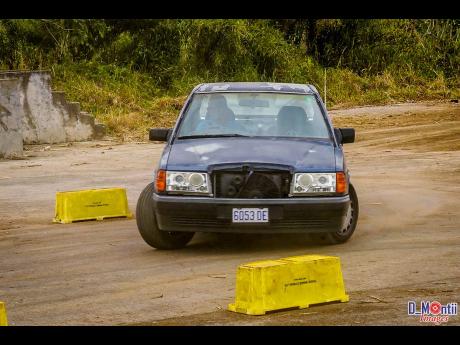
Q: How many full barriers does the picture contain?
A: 2